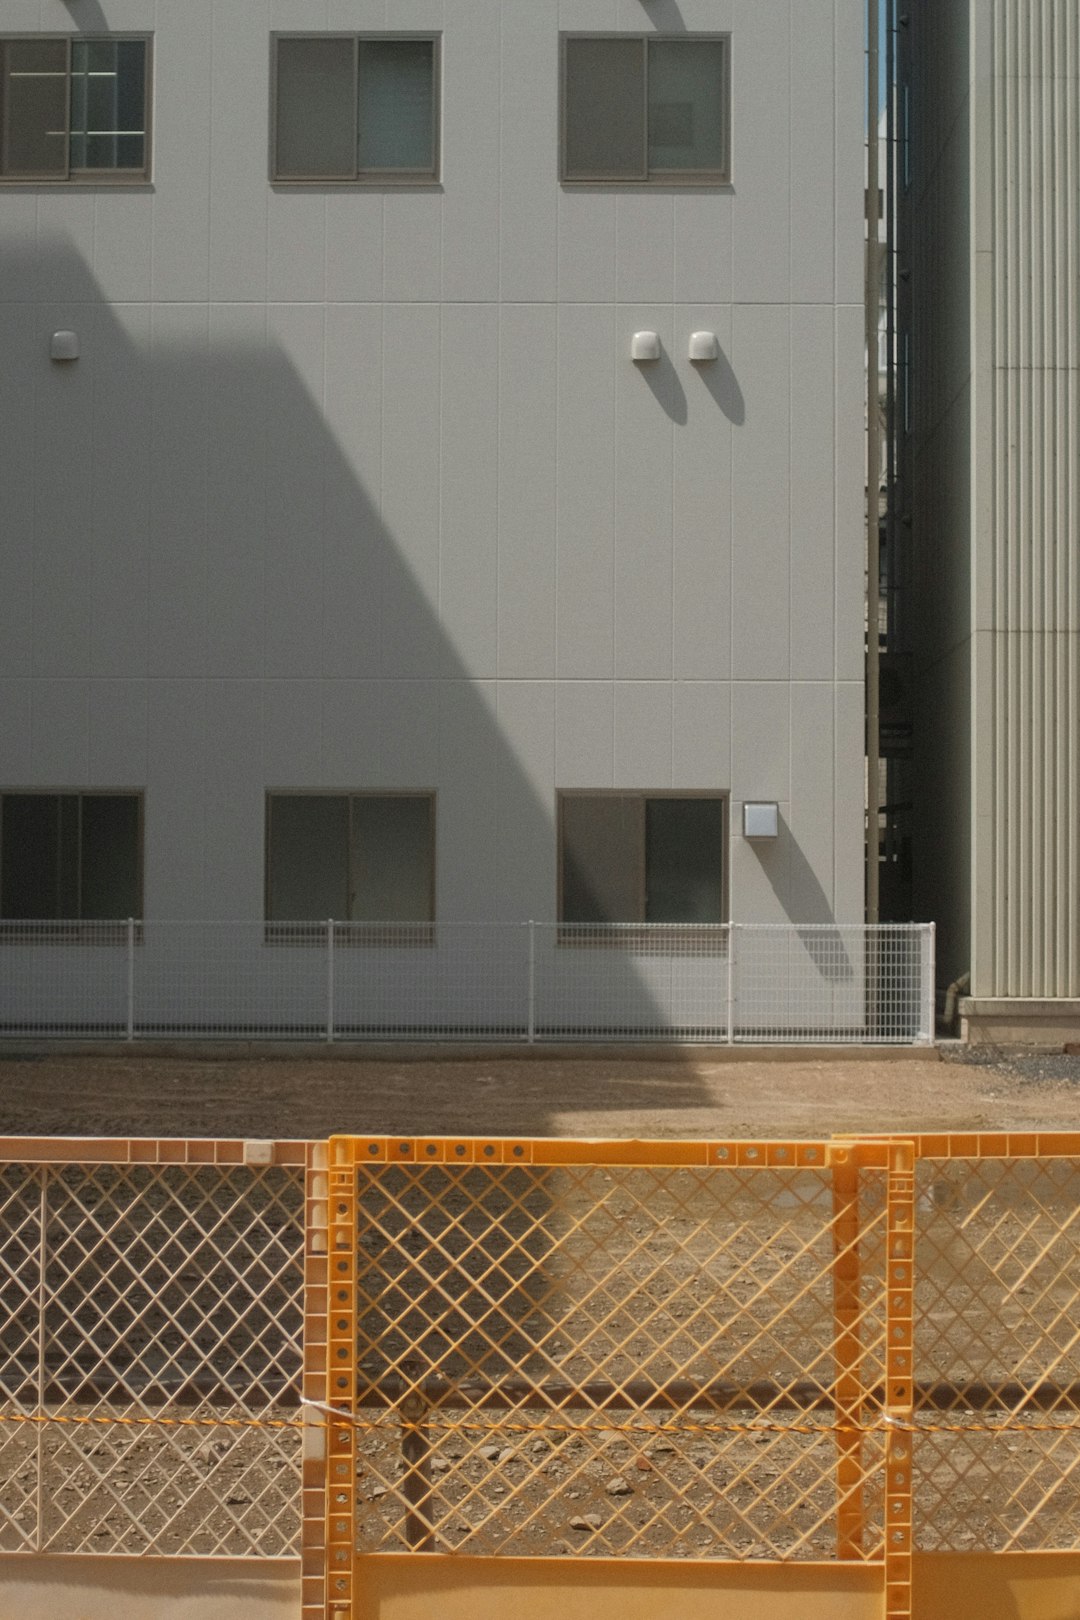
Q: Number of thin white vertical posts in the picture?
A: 5